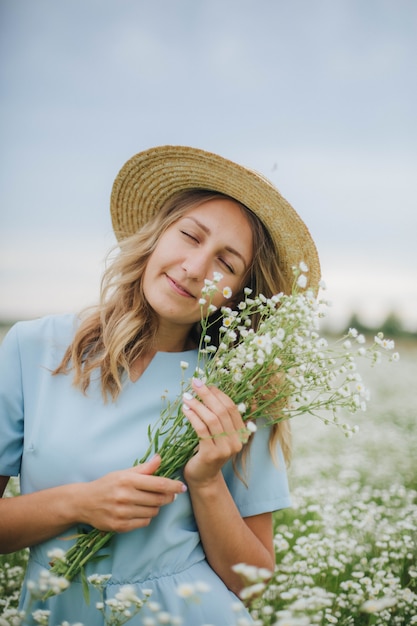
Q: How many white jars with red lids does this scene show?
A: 0